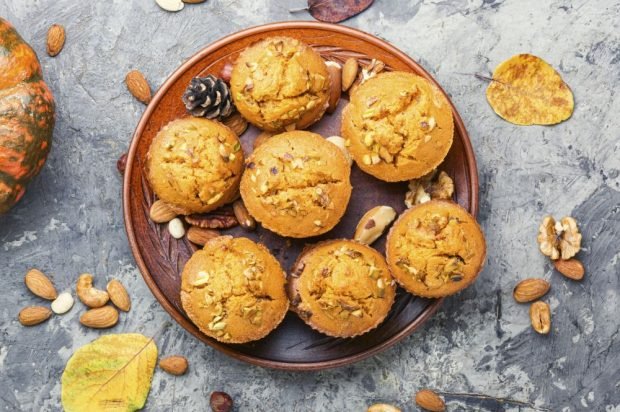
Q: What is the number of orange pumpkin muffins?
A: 7